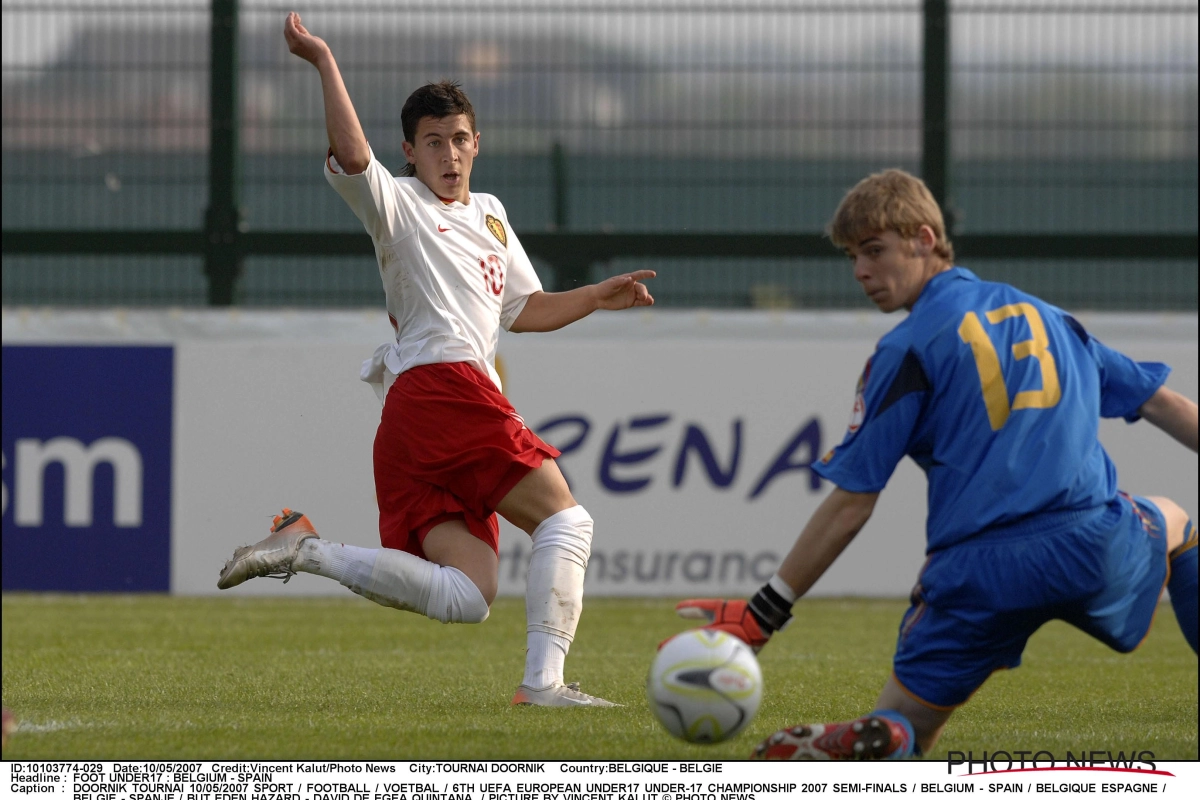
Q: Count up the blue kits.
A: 1